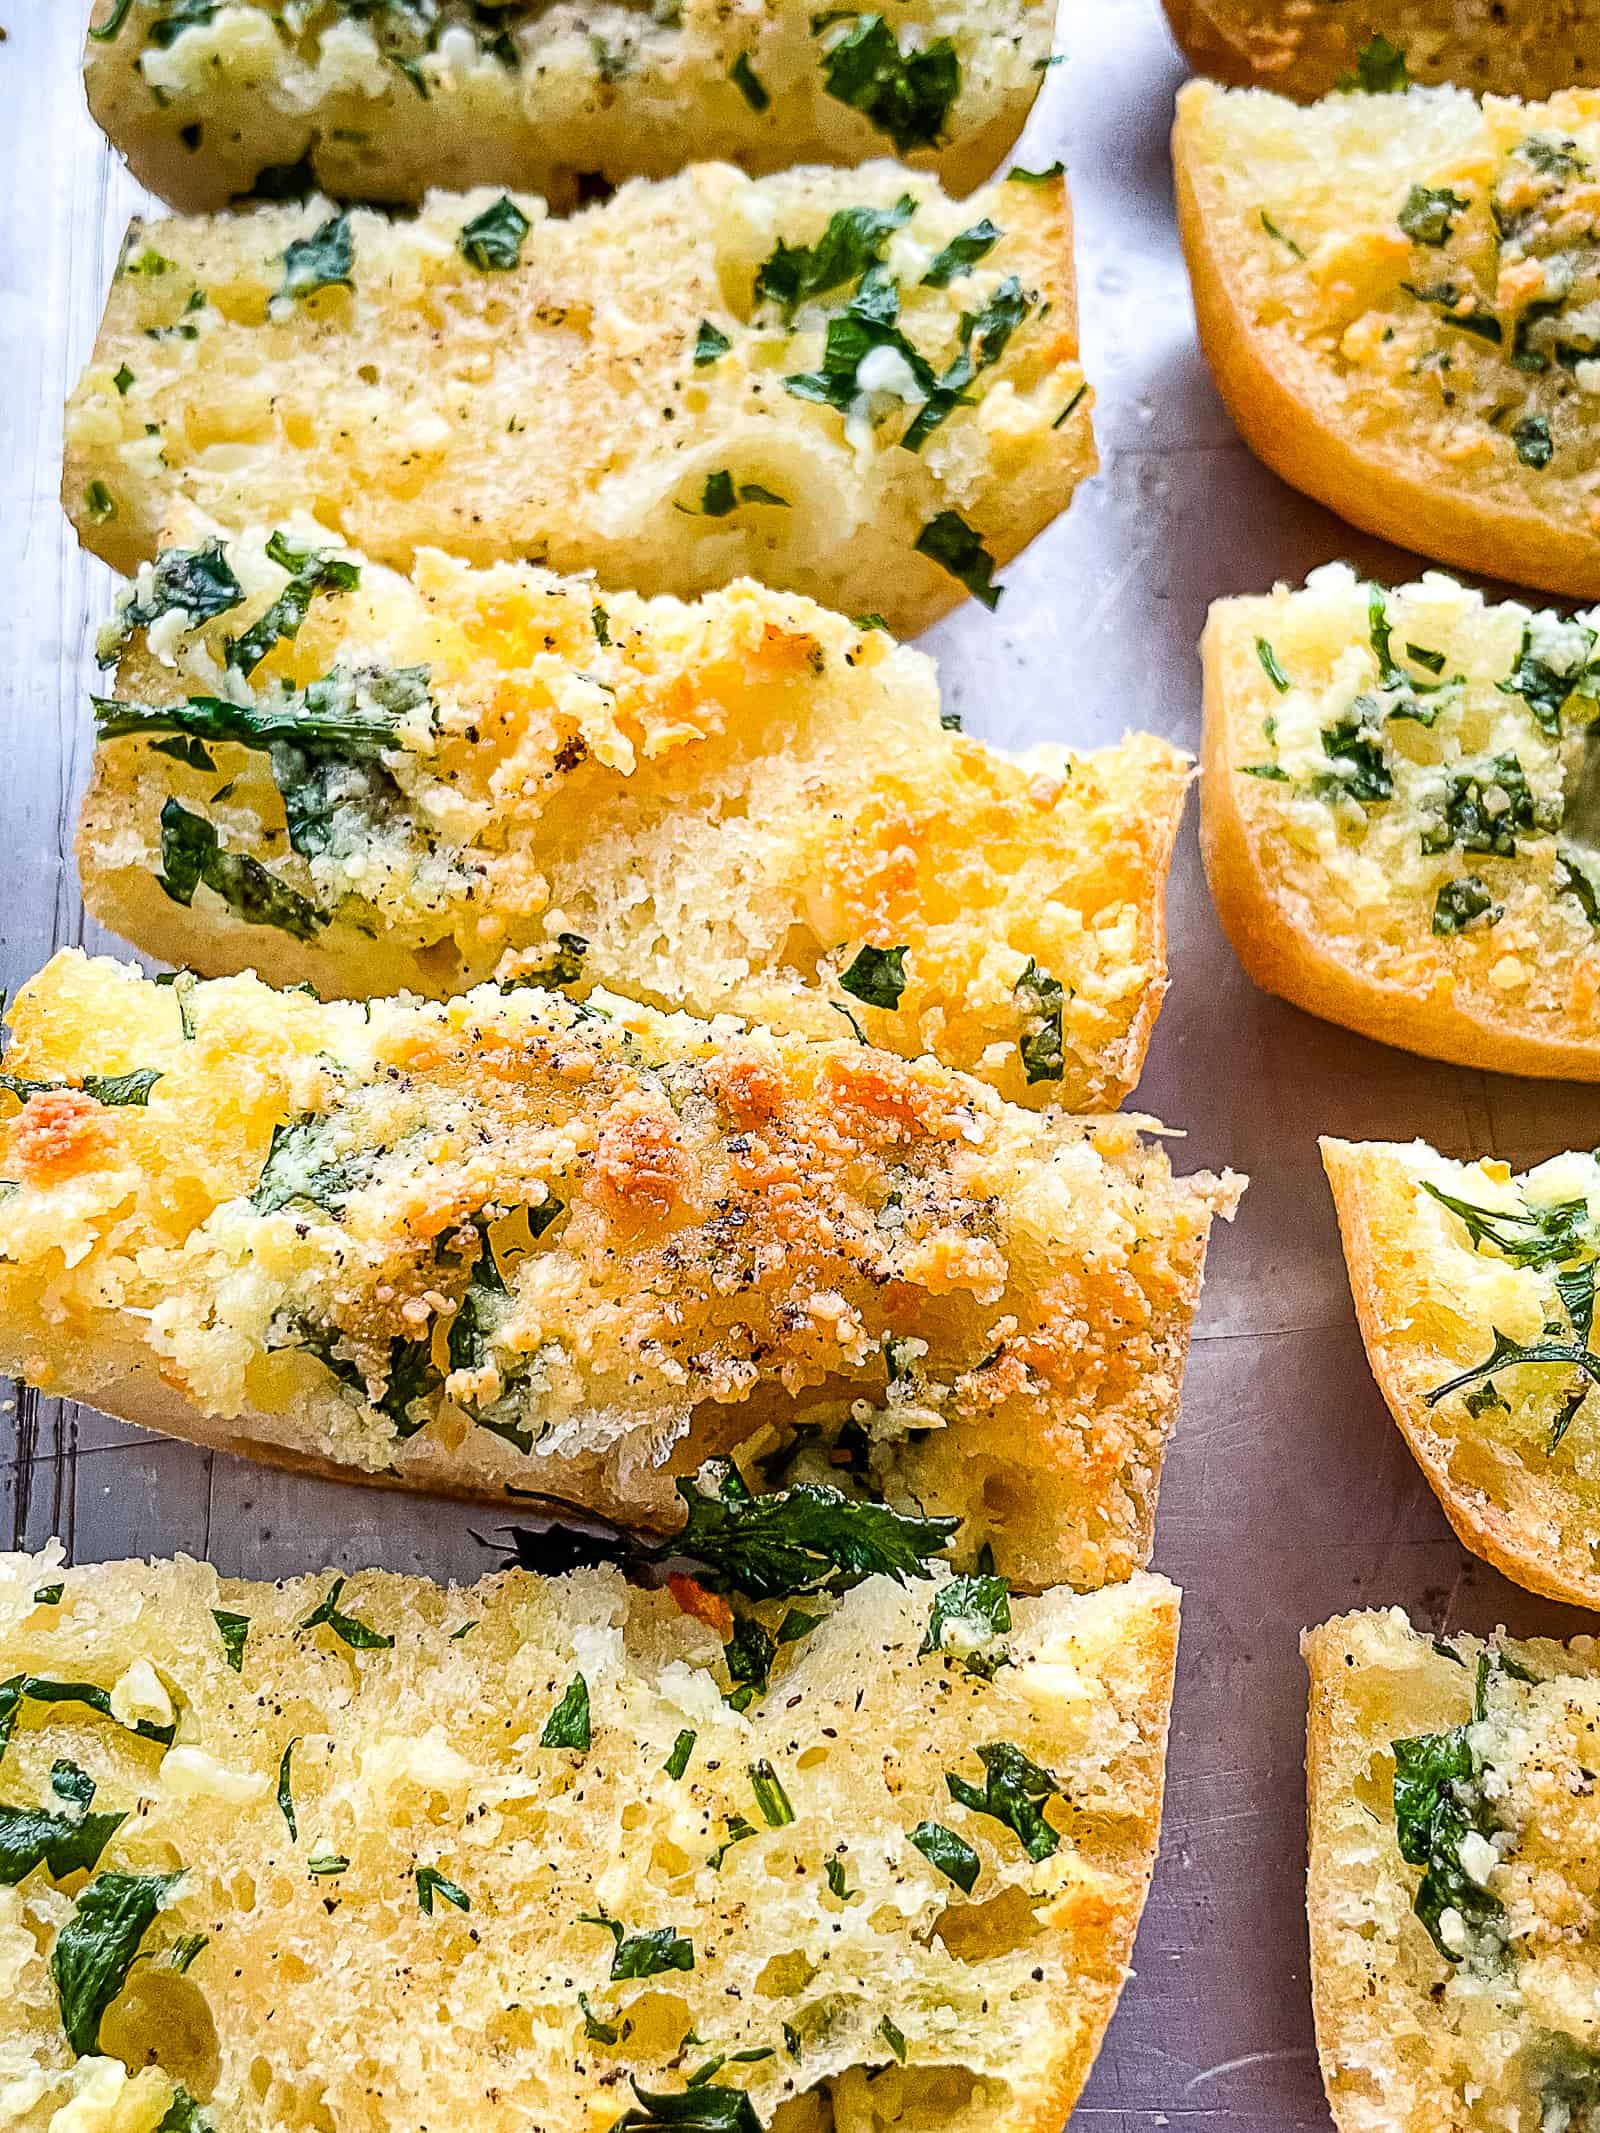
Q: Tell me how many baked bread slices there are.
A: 10